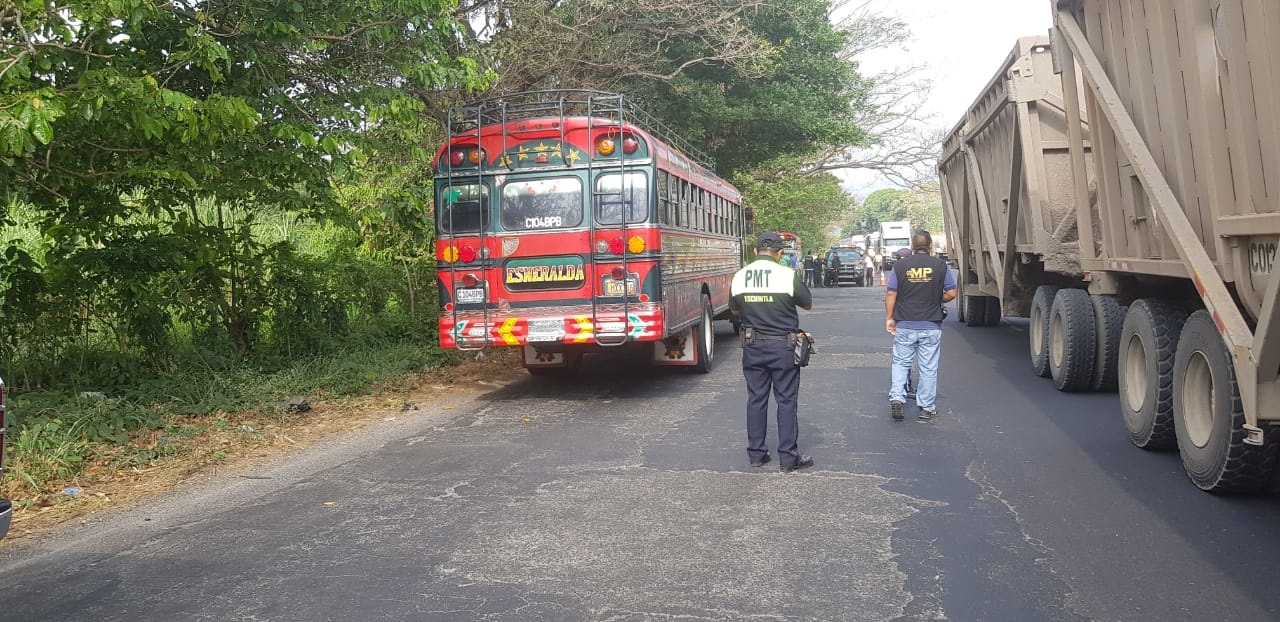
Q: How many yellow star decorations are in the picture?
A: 5